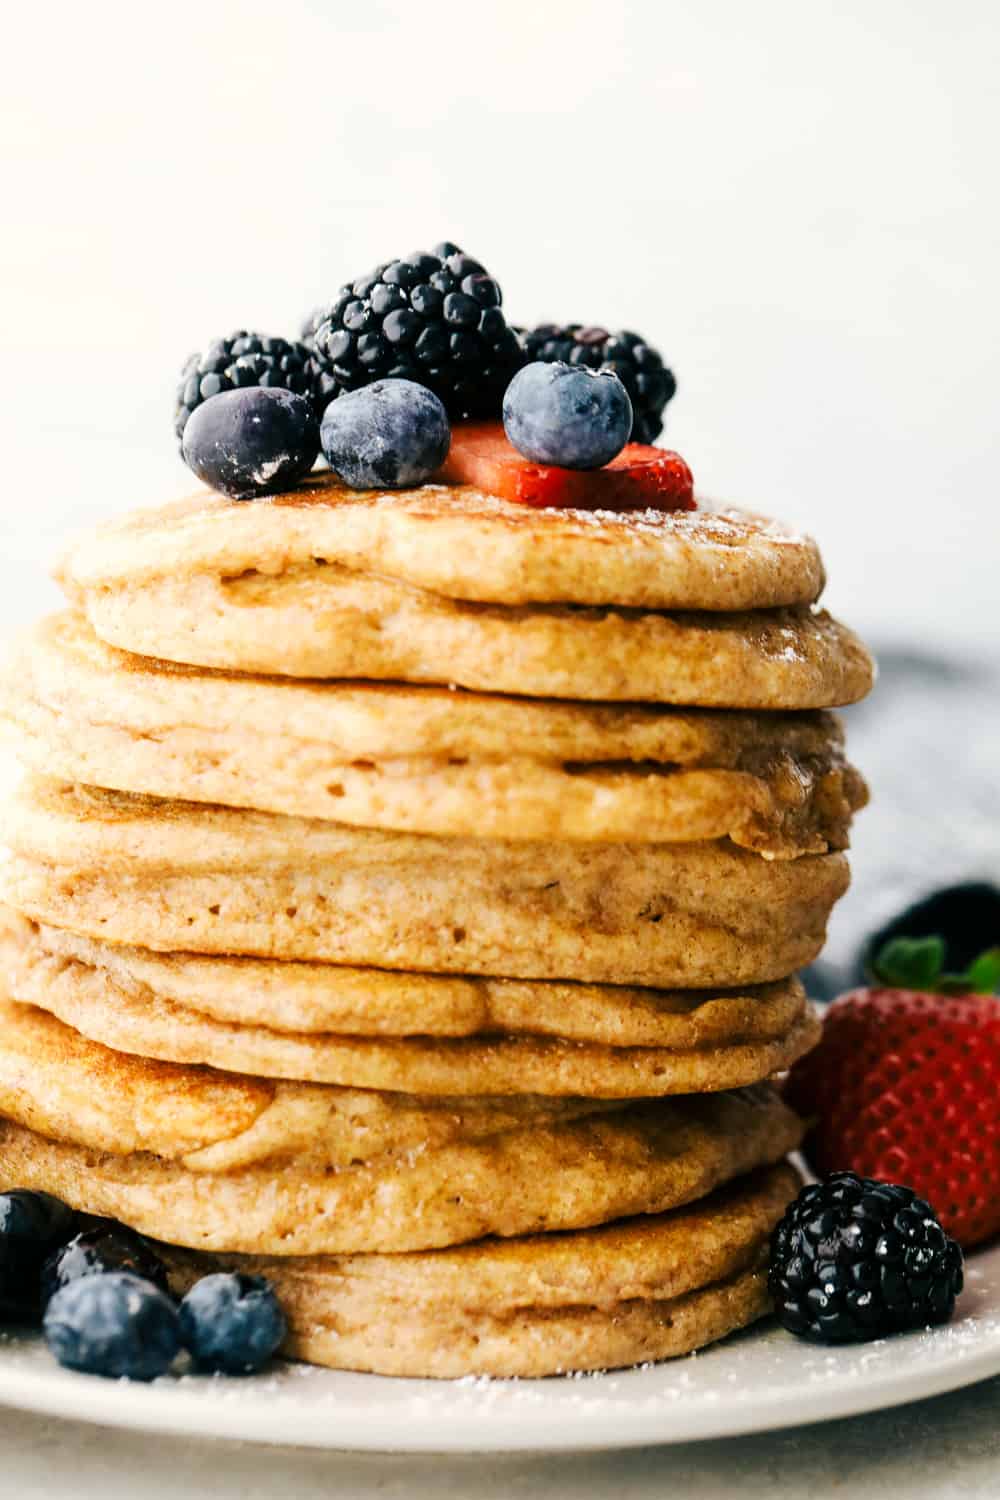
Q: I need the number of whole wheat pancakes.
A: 7